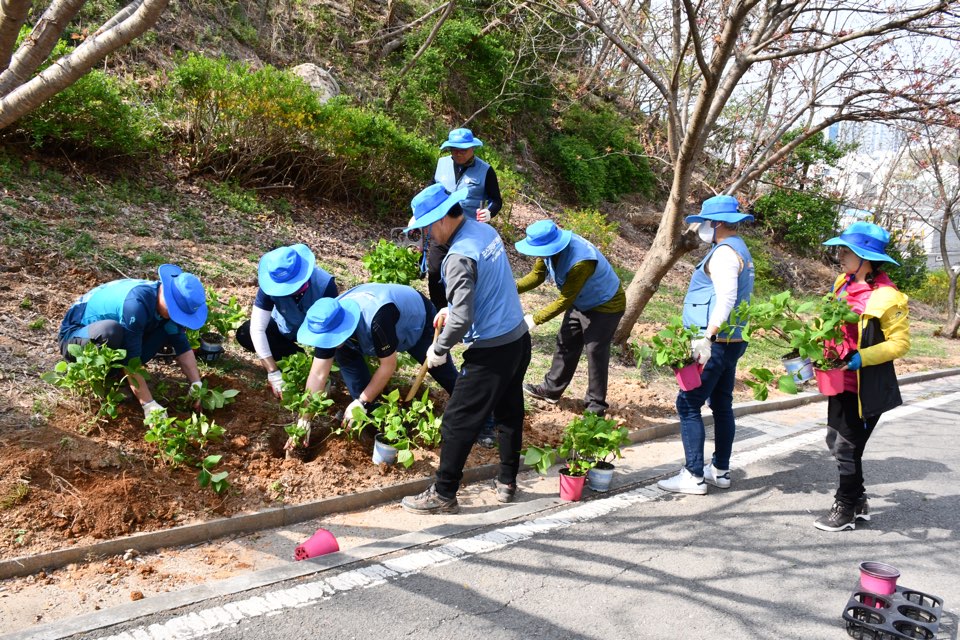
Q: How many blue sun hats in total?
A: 8